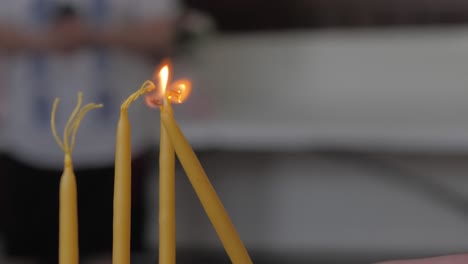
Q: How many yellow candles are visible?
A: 4